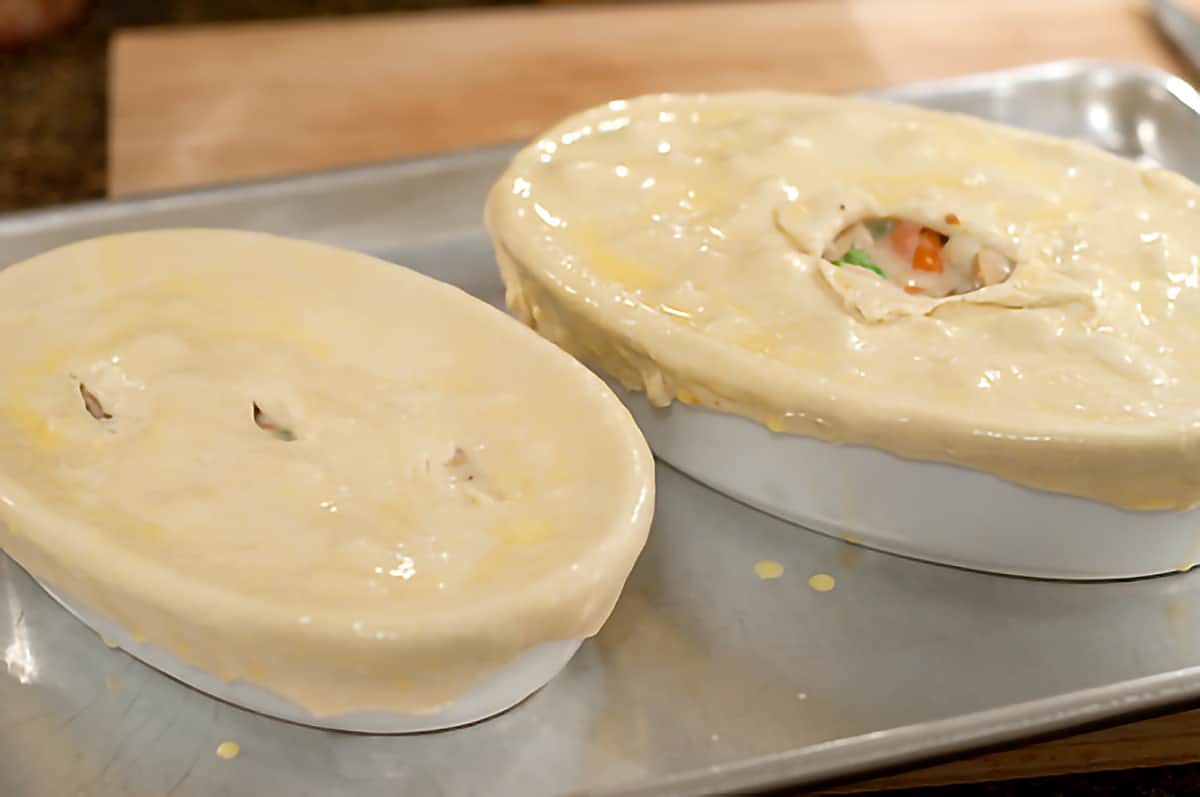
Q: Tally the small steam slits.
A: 3